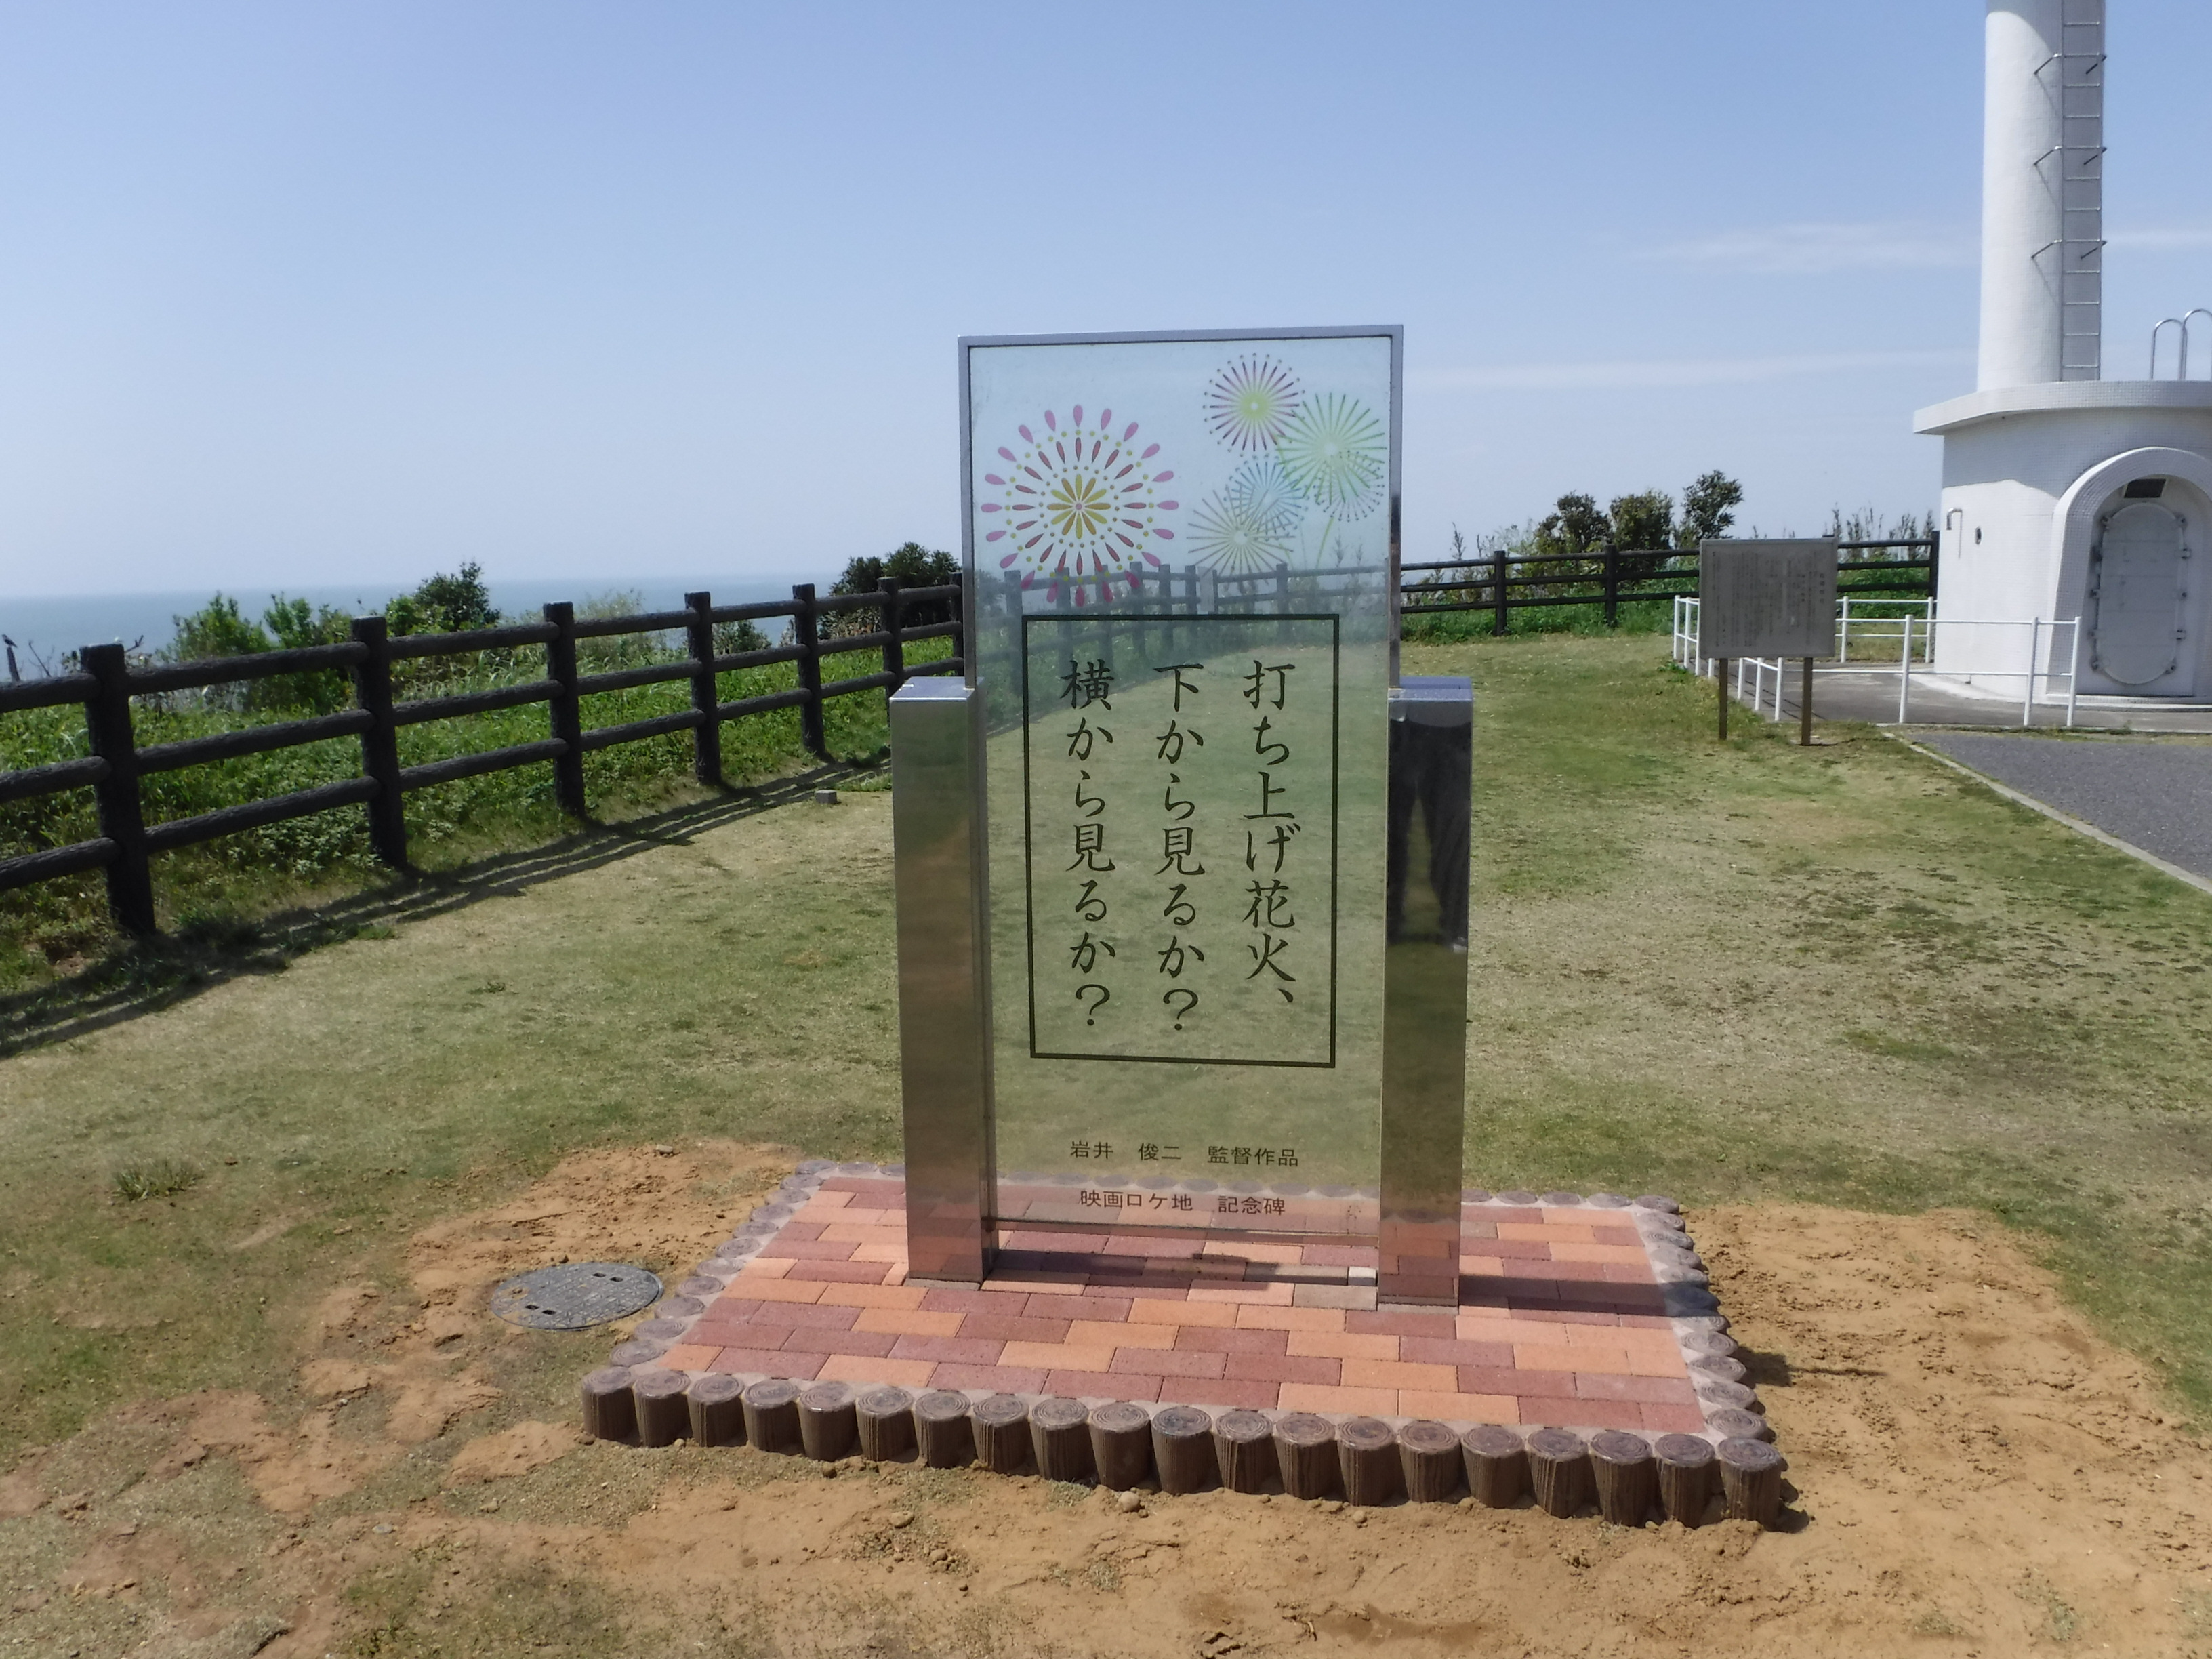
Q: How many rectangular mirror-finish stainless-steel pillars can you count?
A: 2